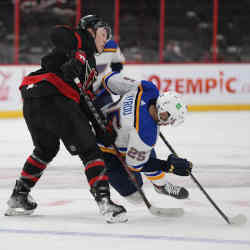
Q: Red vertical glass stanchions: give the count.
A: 5